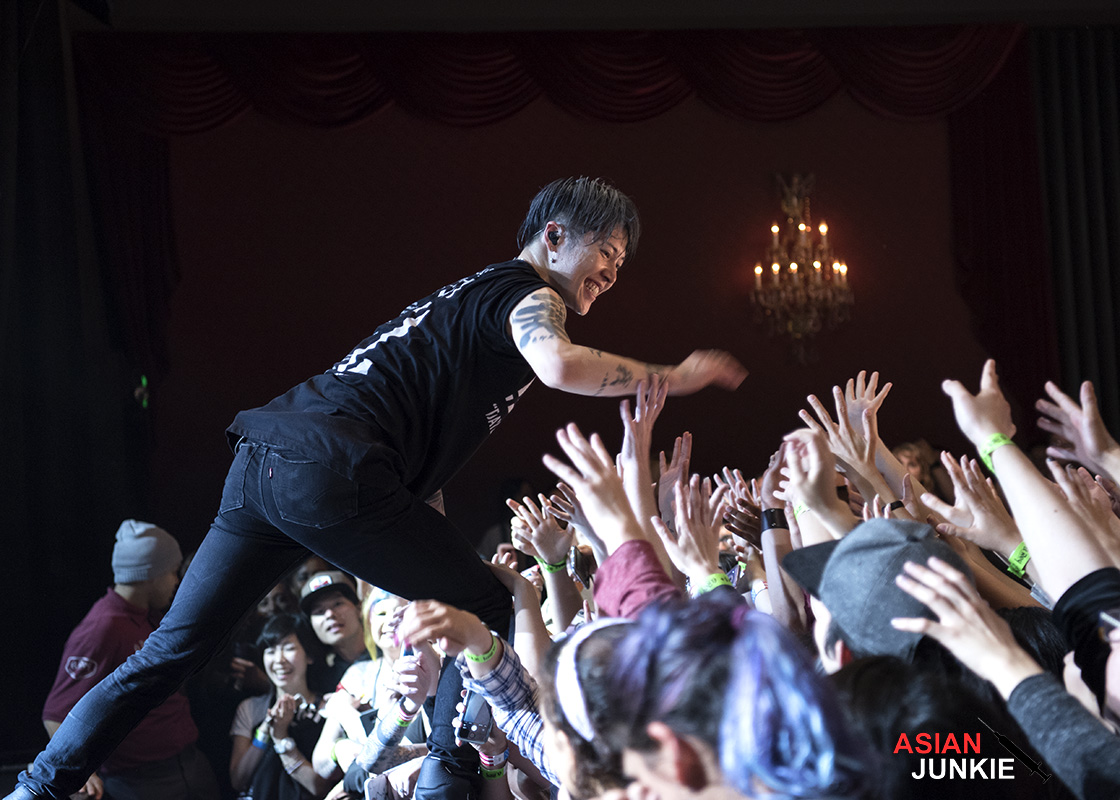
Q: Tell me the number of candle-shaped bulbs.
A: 9